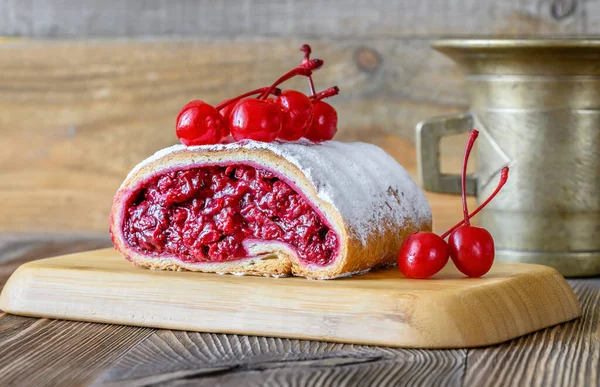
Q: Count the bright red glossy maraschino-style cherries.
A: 7